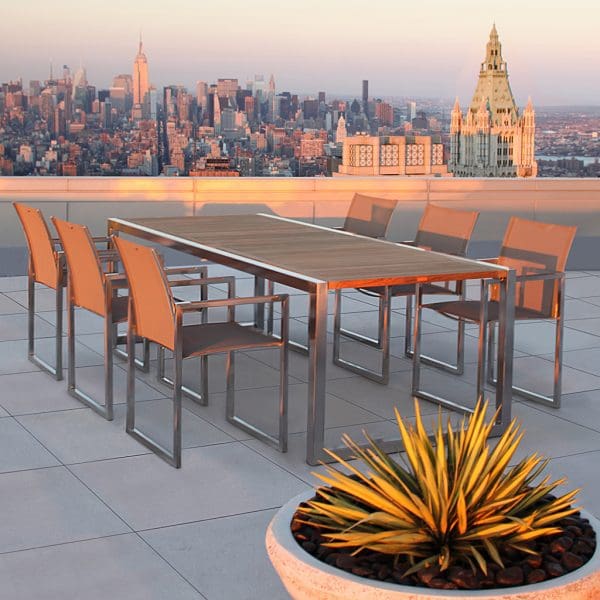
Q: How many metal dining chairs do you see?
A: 6